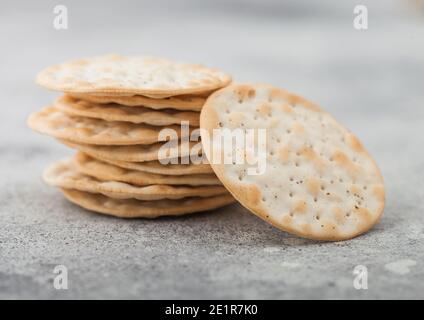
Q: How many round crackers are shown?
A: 10